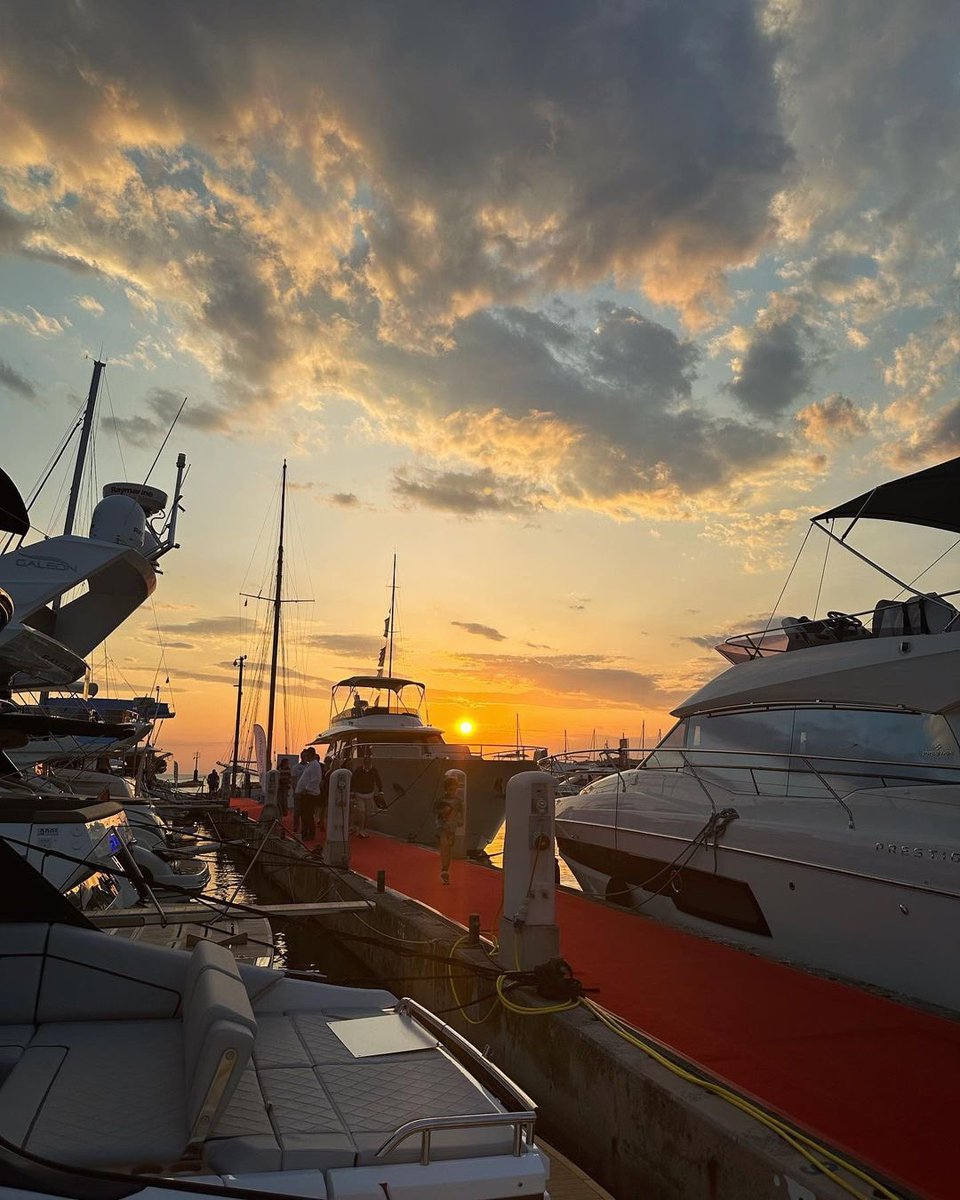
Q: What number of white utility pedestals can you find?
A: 4